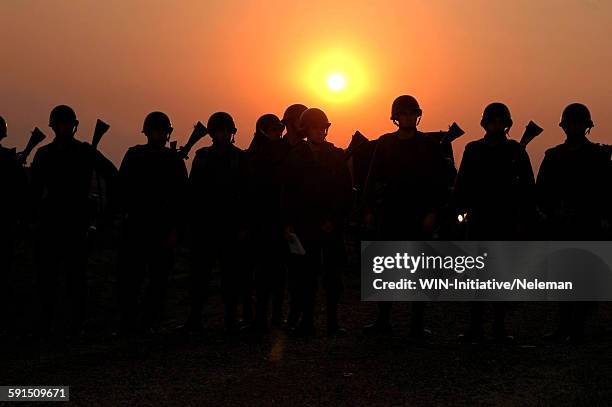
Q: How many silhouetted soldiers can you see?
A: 10